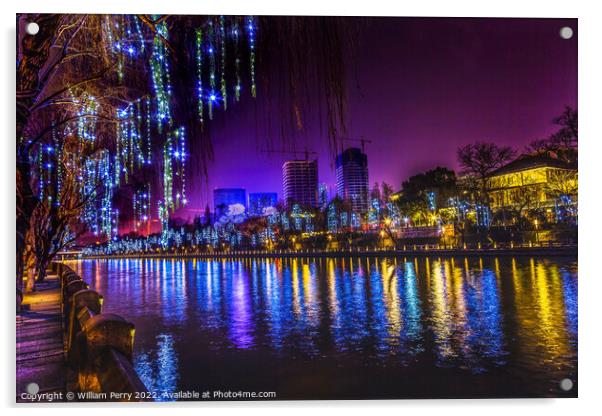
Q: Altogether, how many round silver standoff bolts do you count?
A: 4